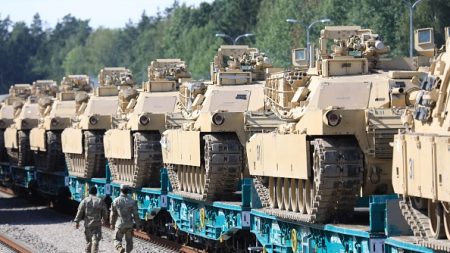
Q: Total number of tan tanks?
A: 8